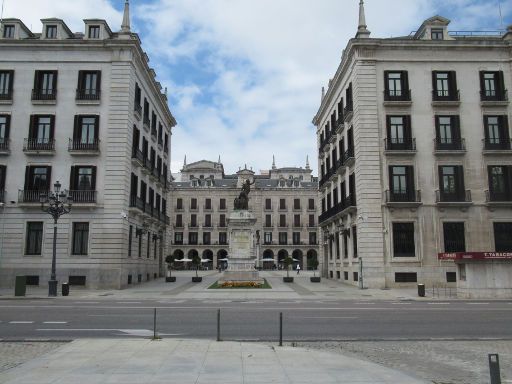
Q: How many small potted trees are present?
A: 4